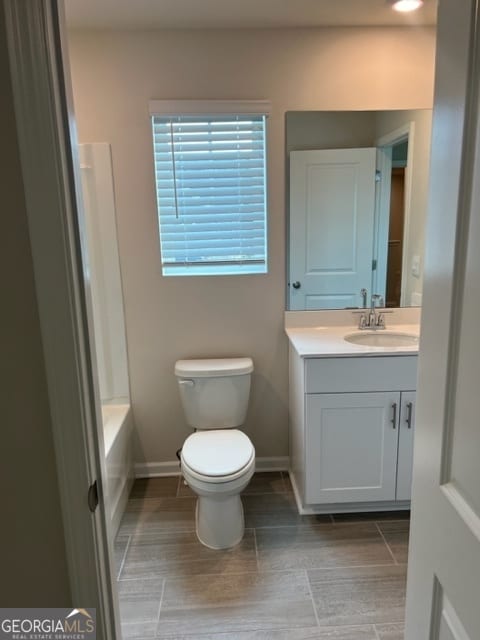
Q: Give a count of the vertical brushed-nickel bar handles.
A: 2